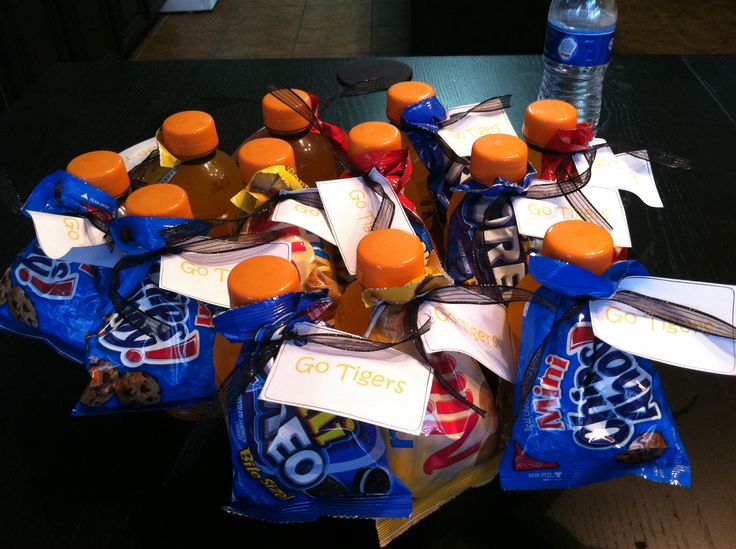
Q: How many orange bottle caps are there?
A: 12